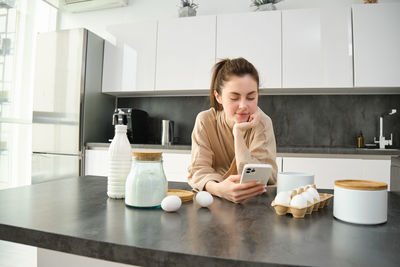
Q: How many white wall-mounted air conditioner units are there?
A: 1